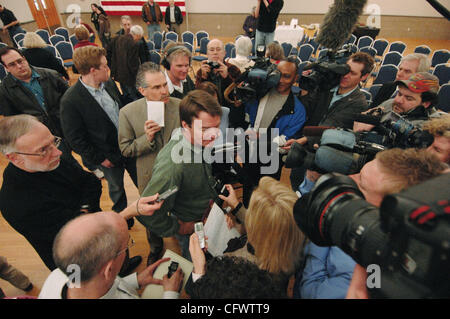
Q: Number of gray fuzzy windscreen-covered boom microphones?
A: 1